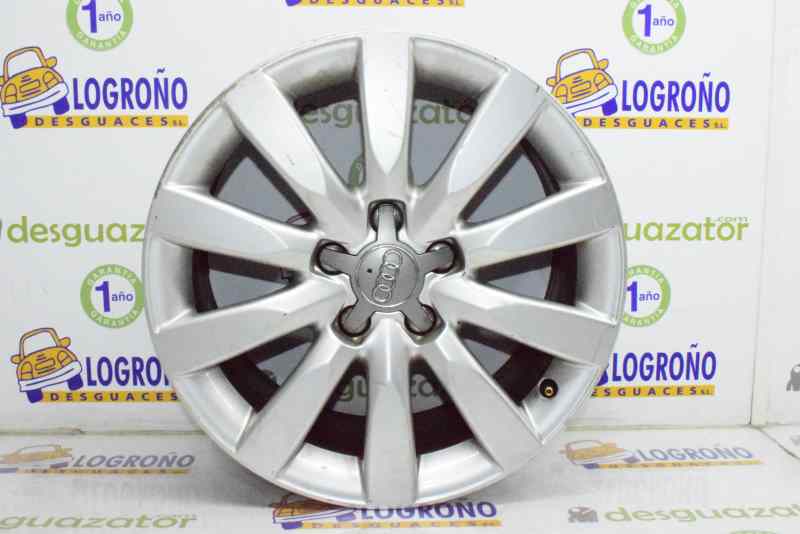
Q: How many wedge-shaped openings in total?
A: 10